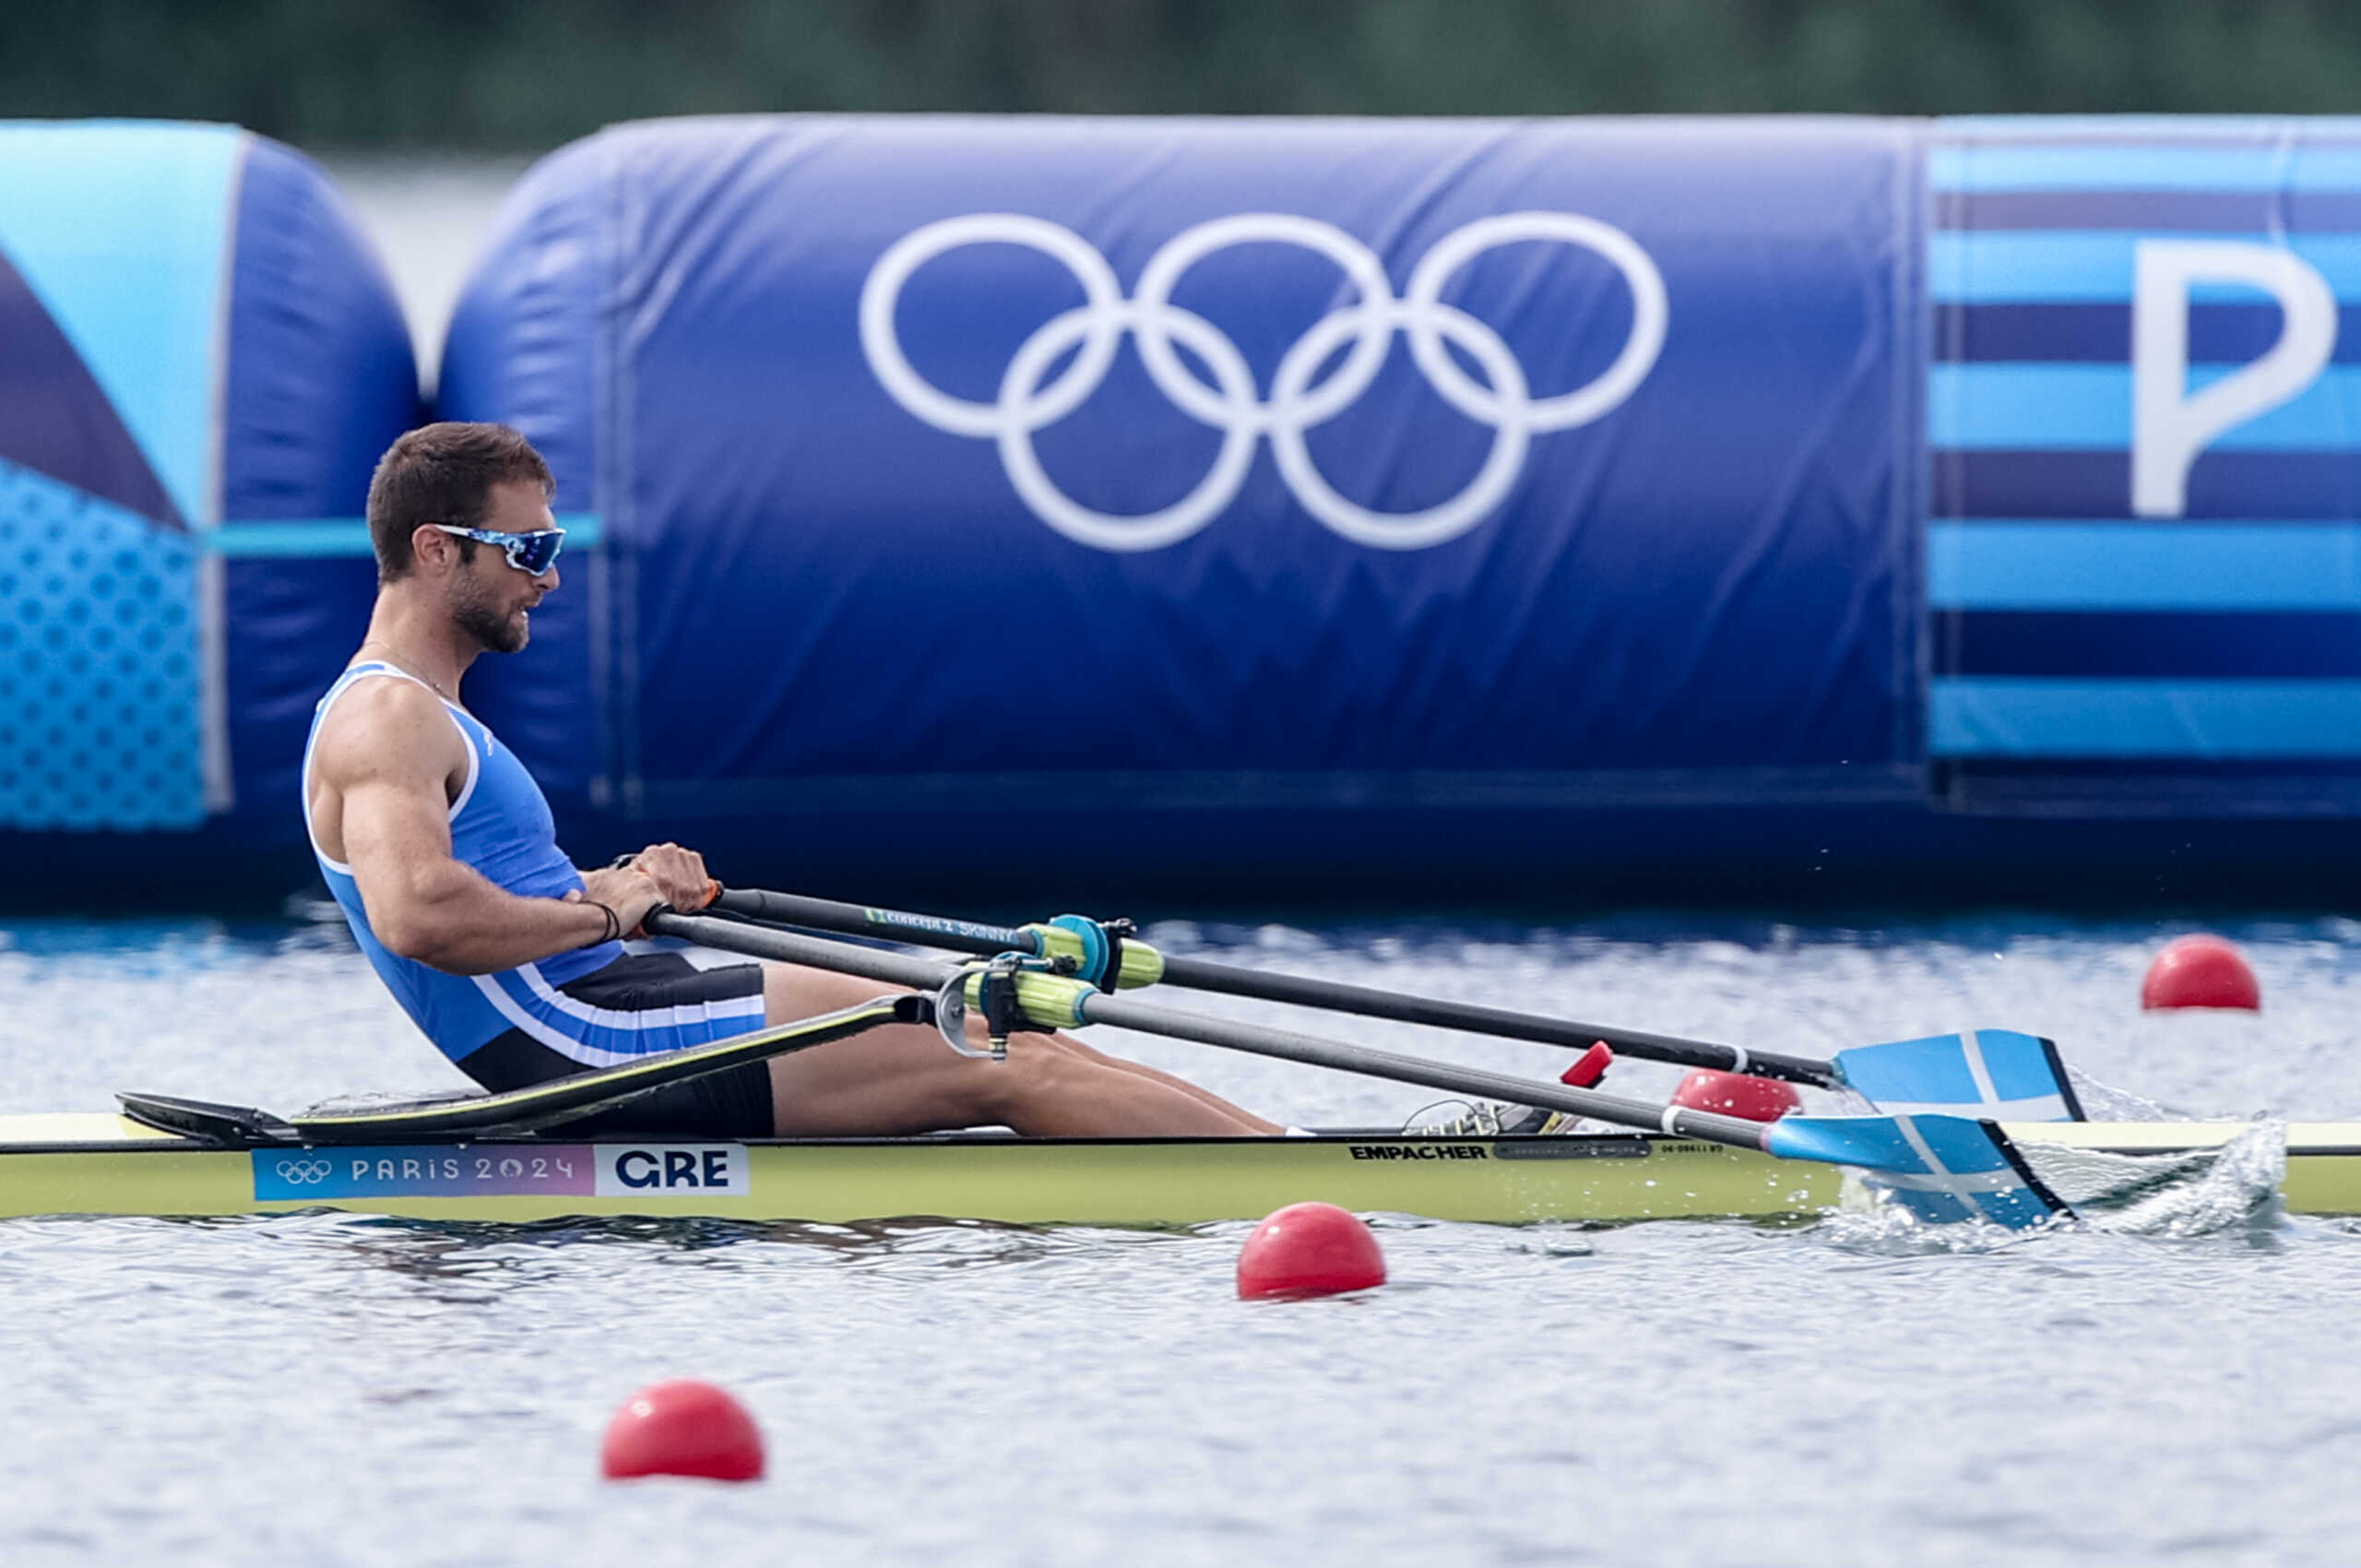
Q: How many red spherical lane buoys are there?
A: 4